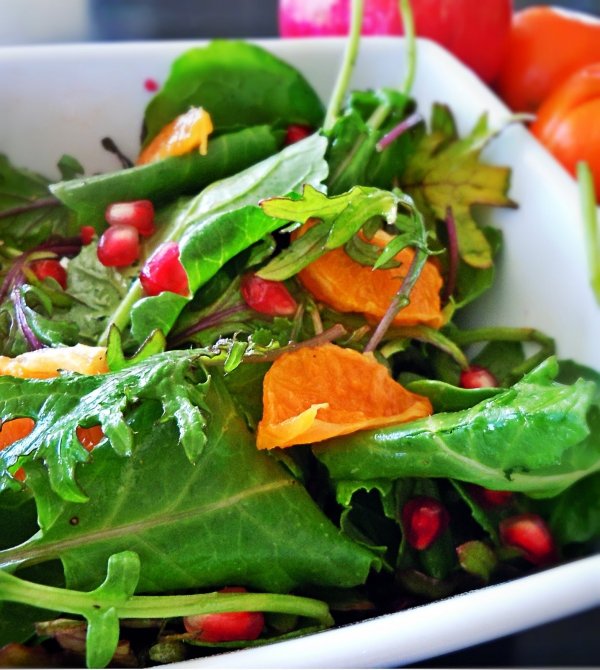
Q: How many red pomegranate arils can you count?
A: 12